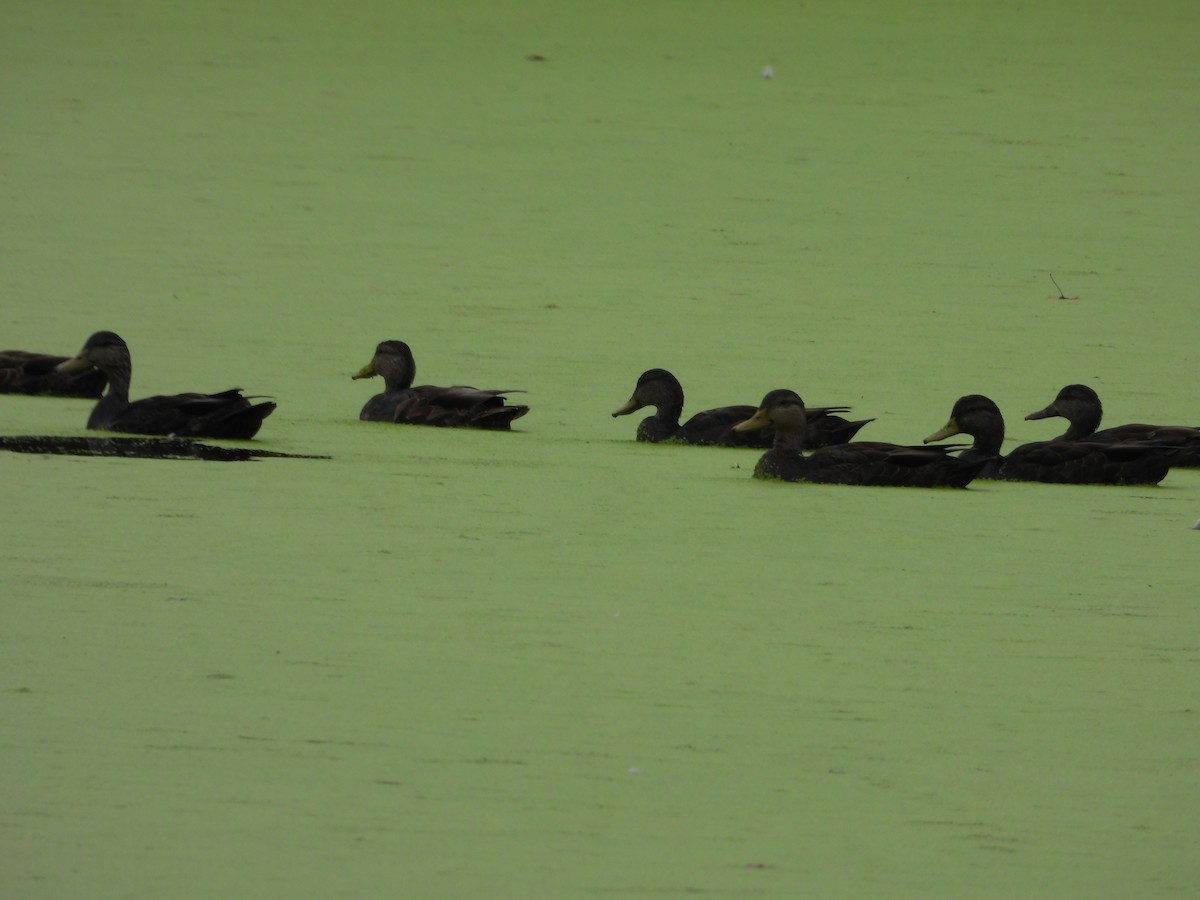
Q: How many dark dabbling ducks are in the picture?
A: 7